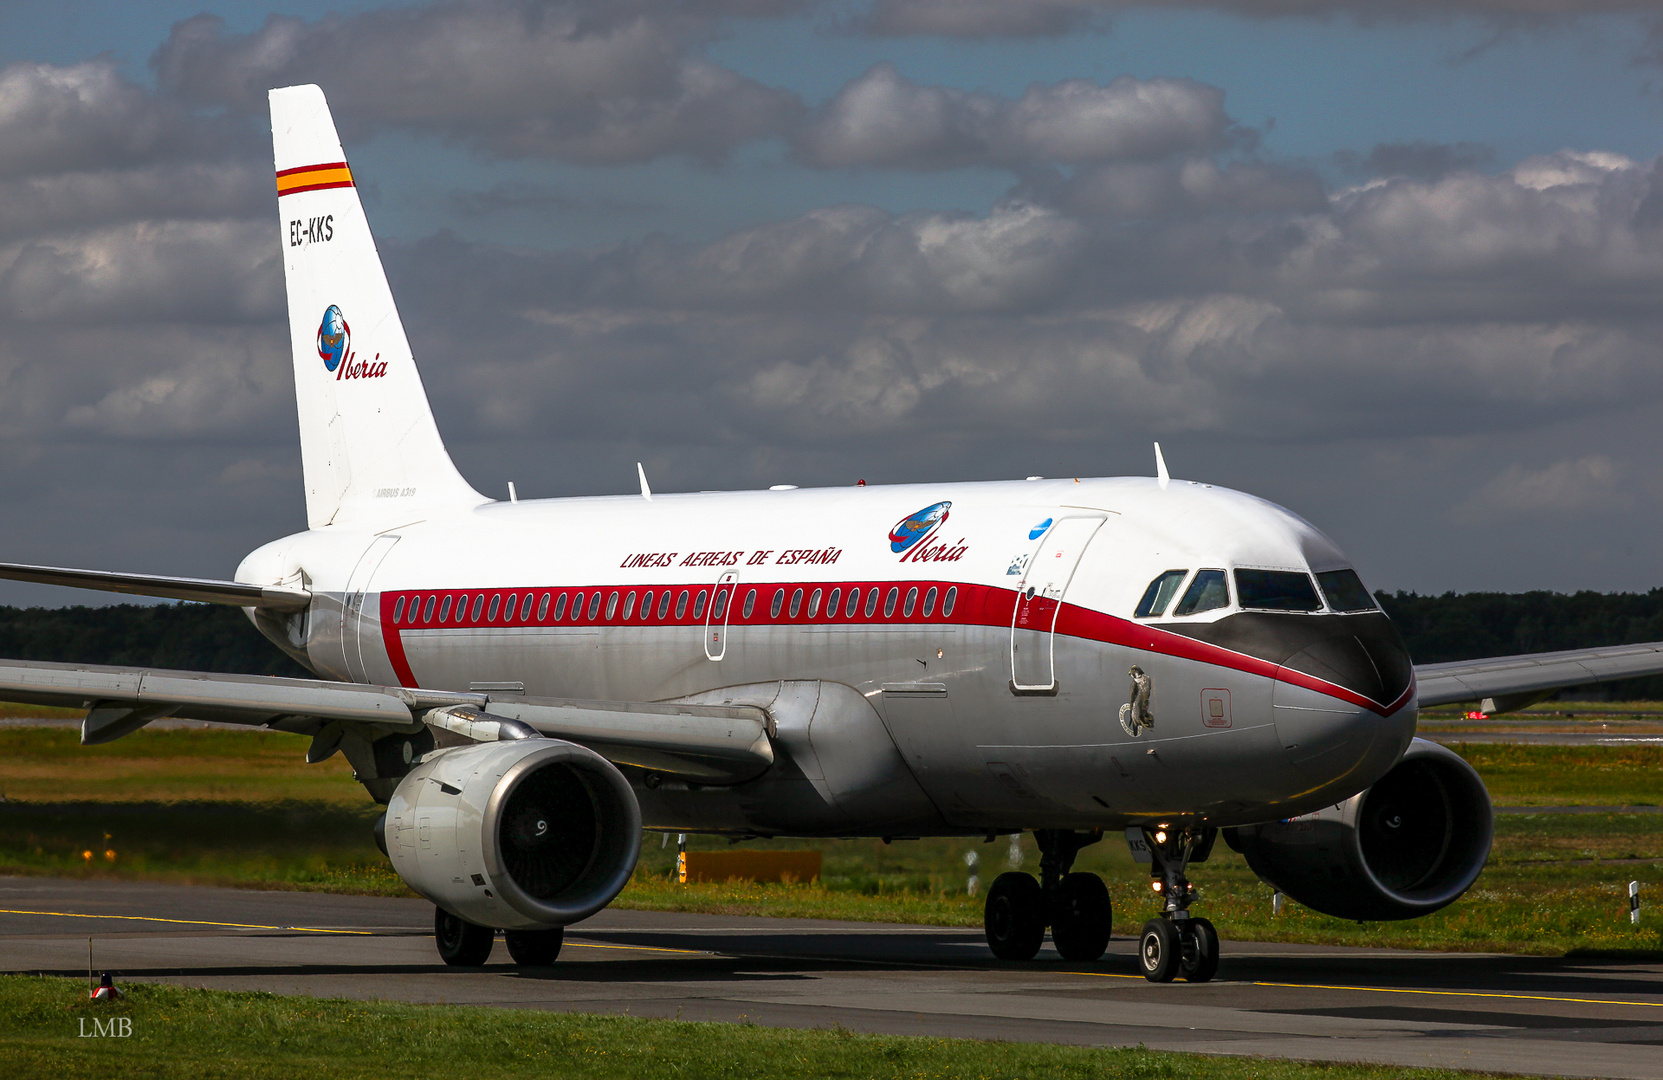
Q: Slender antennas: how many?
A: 3